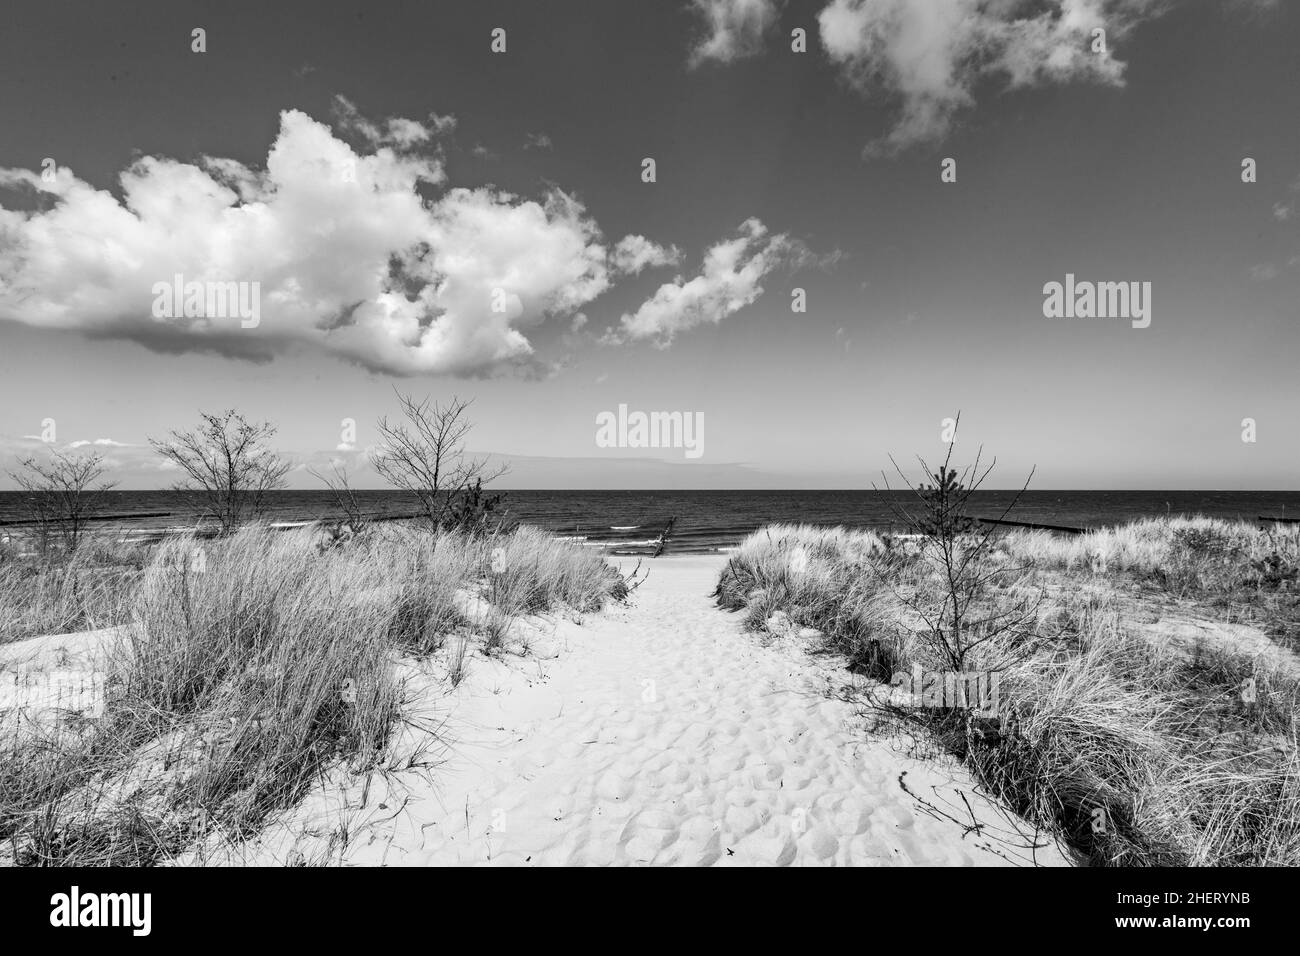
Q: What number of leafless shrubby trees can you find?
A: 5